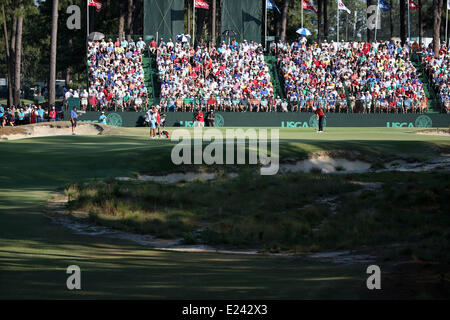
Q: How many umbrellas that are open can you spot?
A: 4